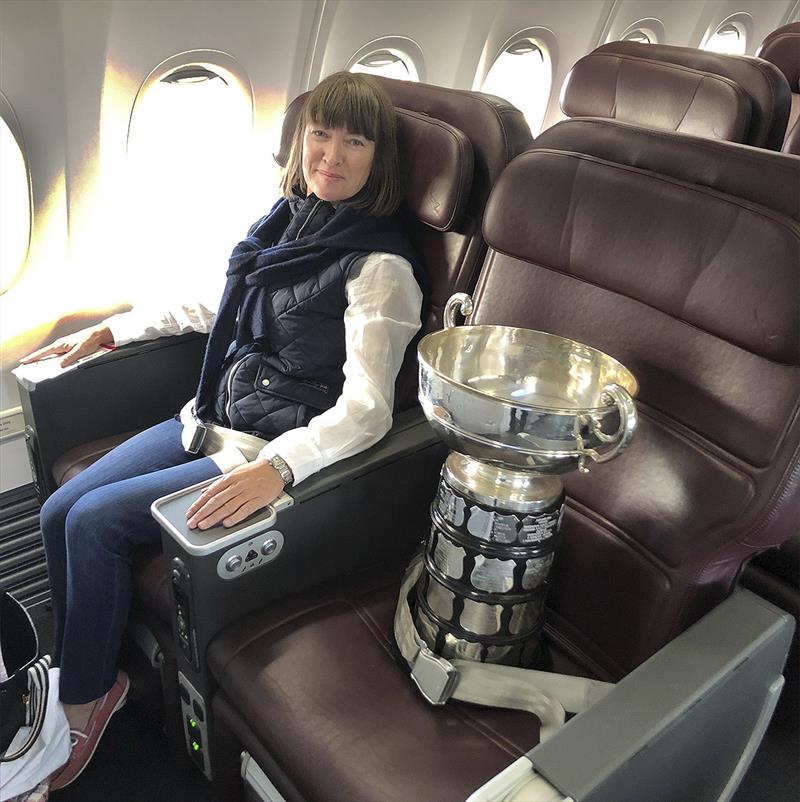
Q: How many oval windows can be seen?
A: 6